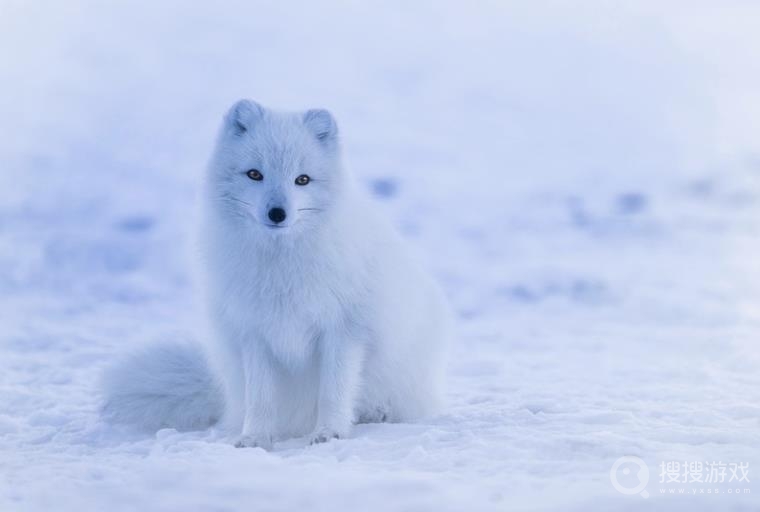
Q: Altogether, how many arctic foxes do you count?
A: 1